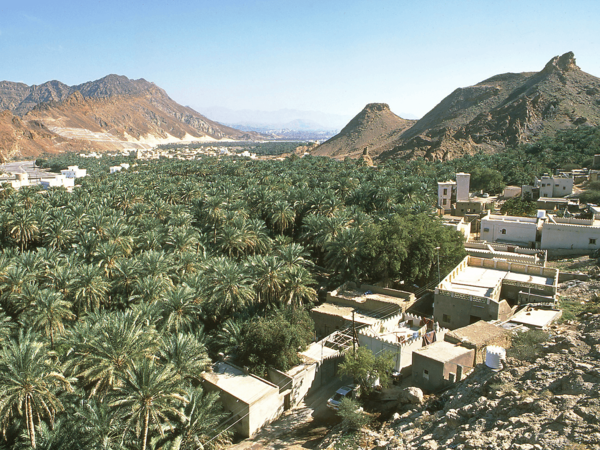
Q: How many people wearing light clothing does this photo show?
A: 0